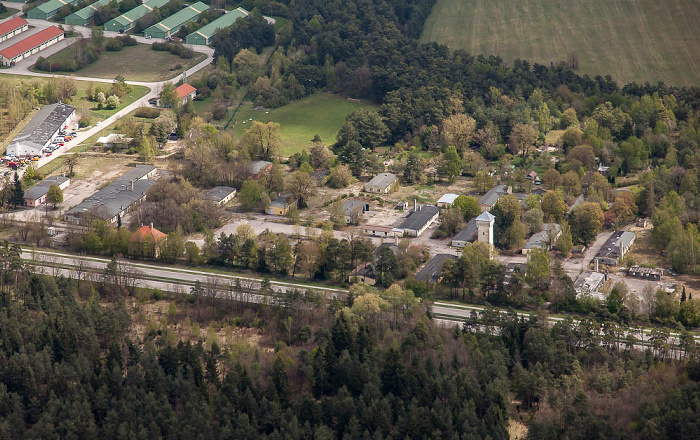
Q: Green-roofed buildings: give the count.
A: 5